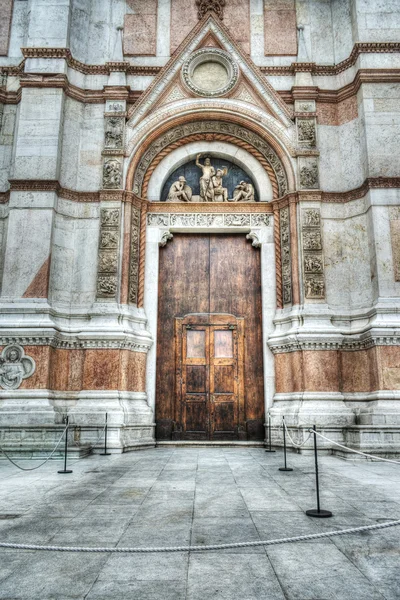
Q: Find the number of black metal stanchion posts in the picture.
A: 5